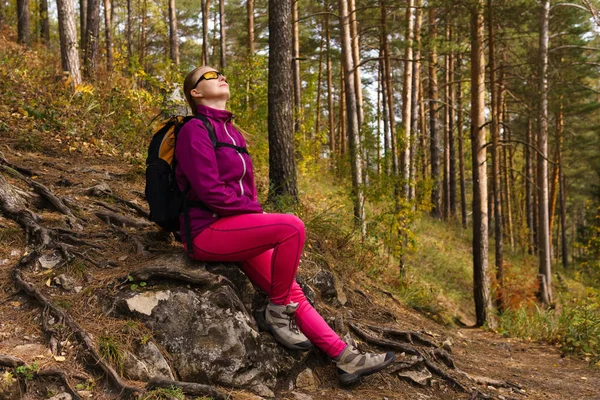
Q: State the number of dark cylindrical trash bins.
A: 0